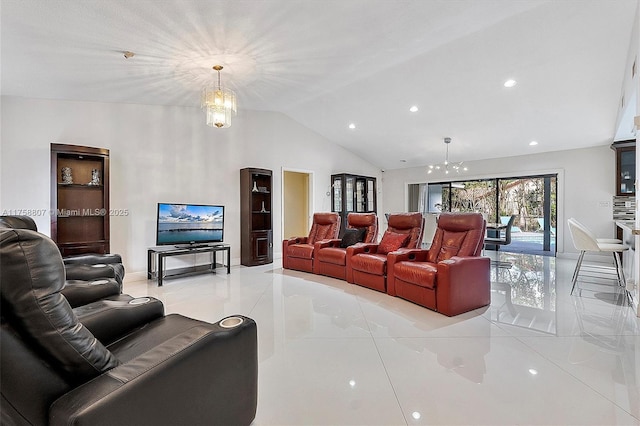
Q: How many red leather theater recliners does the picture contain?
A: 4